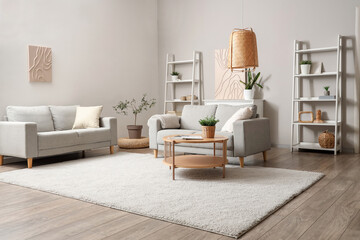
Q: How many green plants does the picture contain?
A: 6